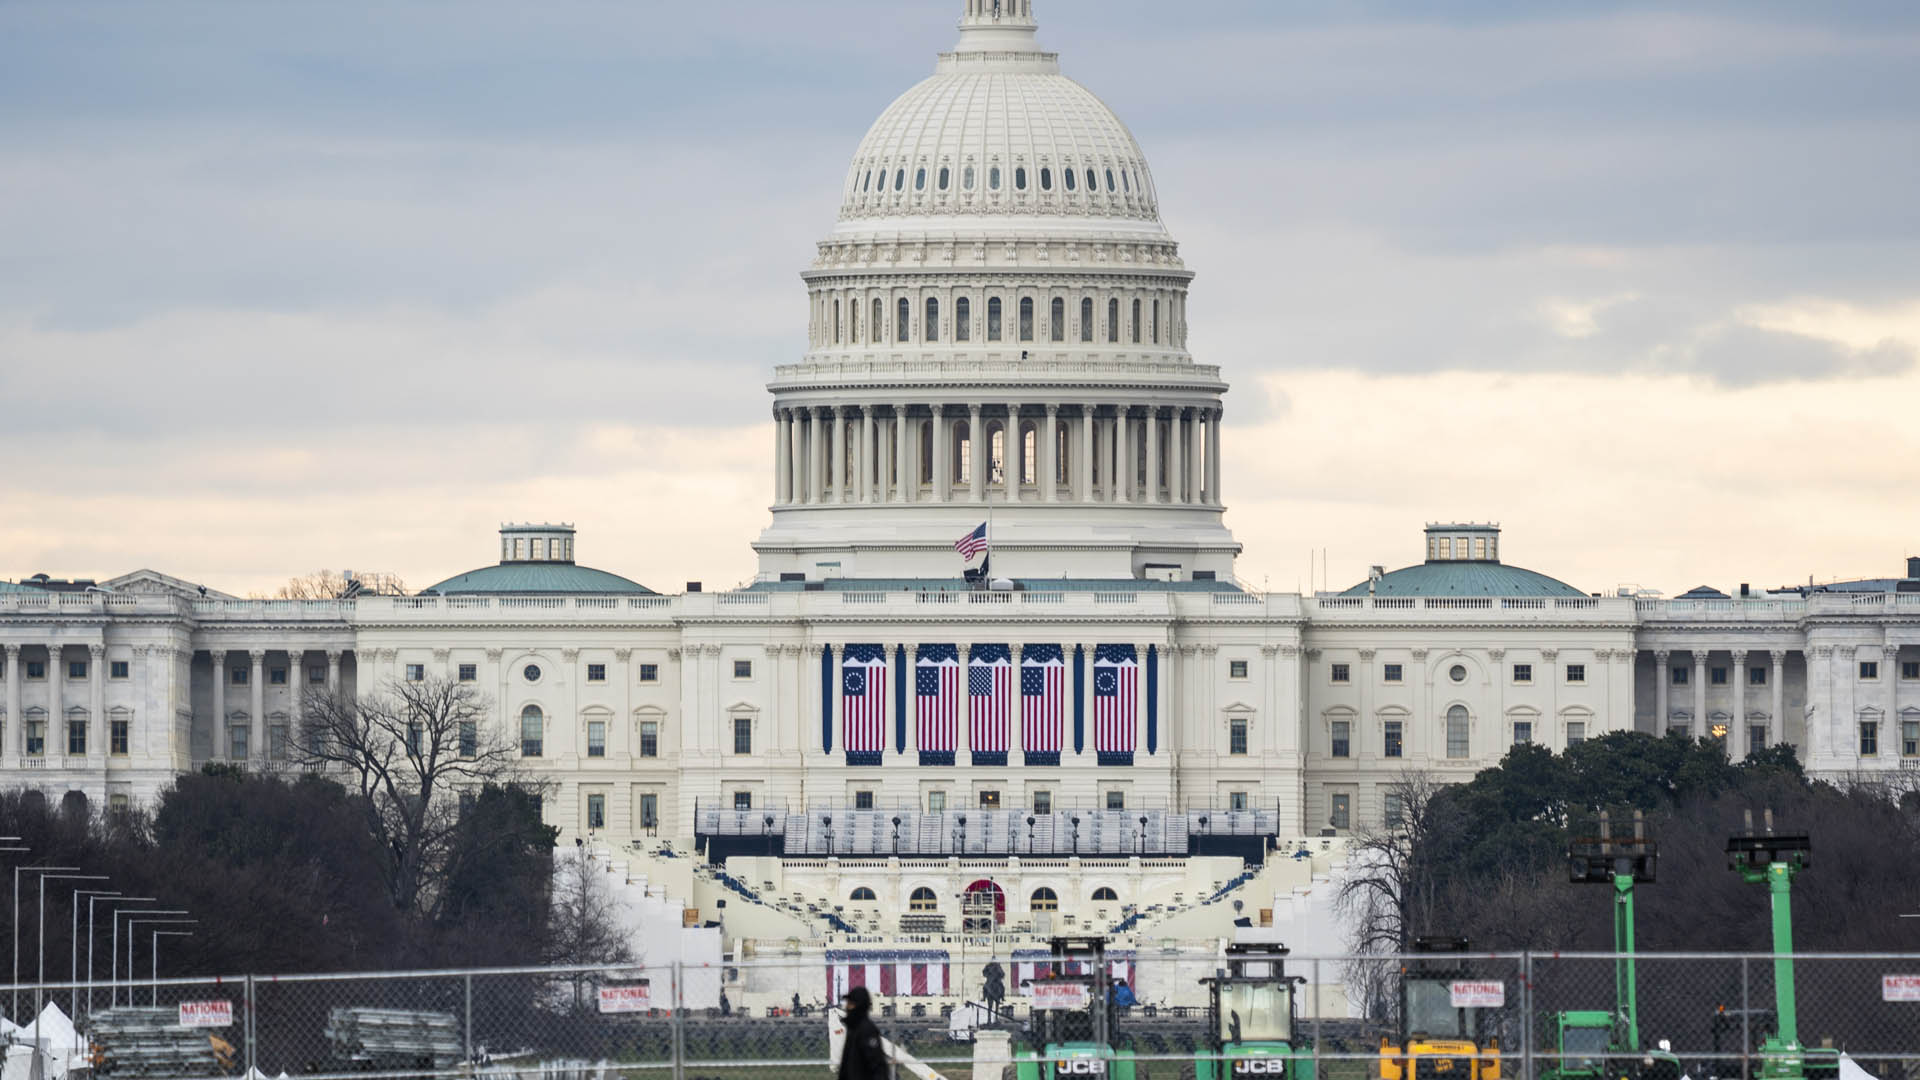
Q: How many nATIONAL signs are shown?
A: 5